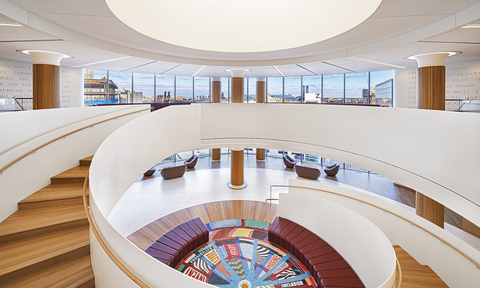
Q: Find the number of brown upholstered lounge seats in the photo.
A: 6